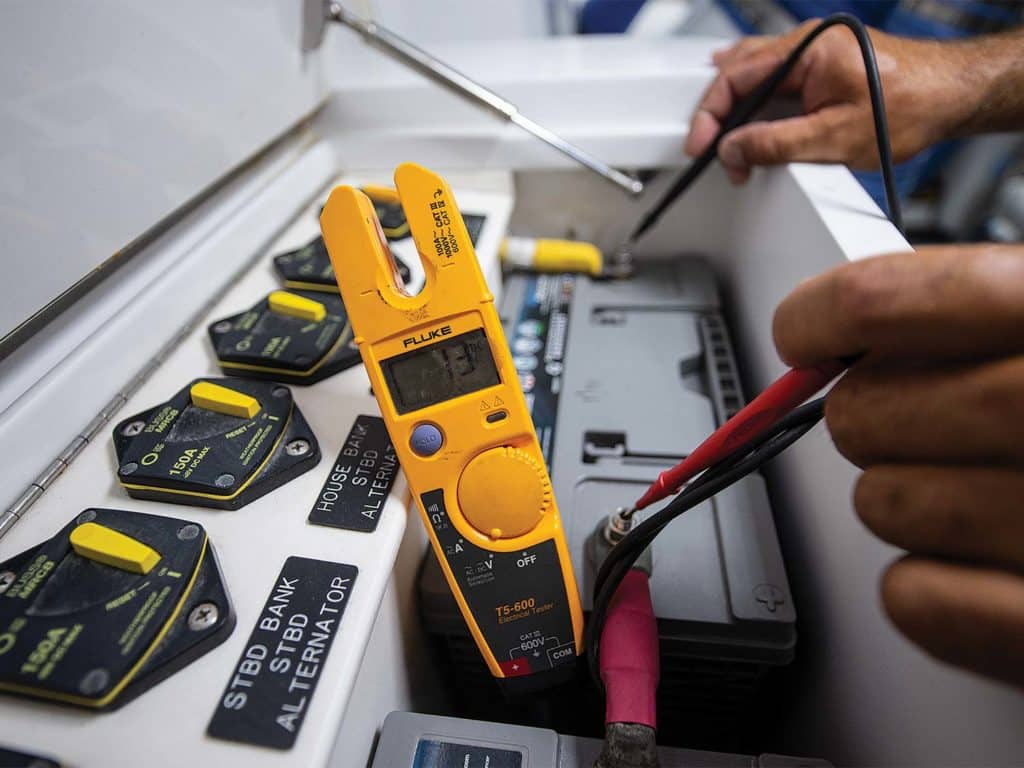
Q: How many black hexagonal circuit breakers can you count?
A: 5